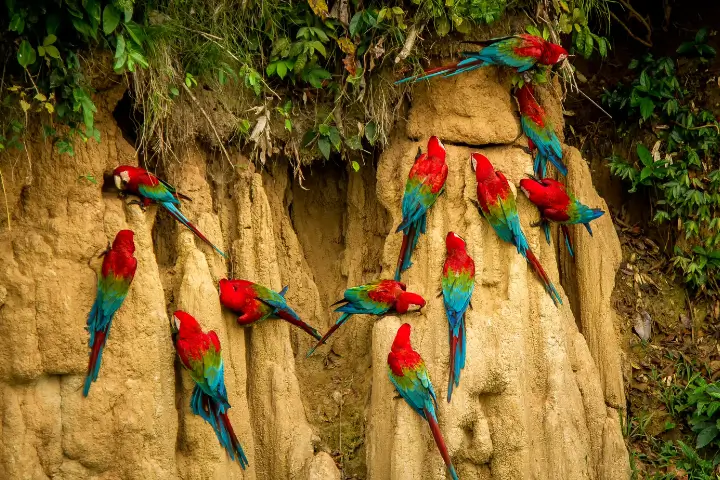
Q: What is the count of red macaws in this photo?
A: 12